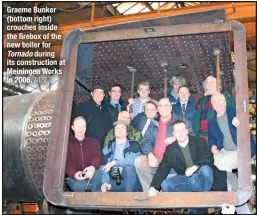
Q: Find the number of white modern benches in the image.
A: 0